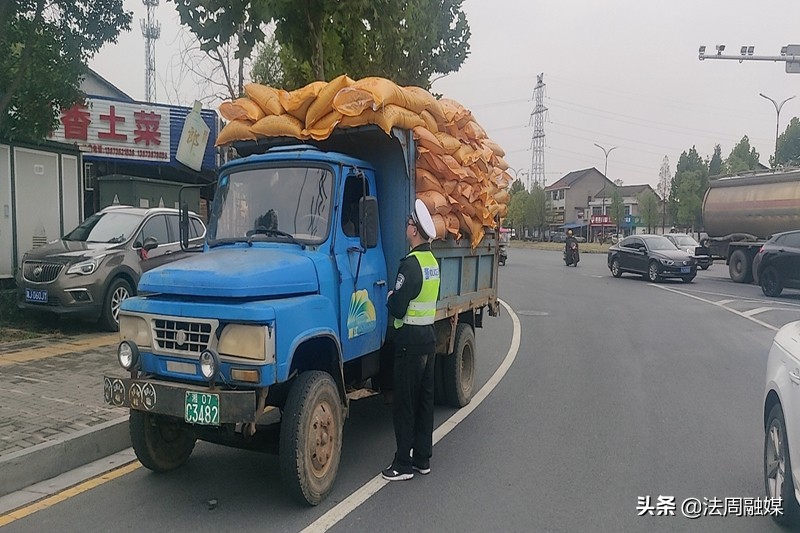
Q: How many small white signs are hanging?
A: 1